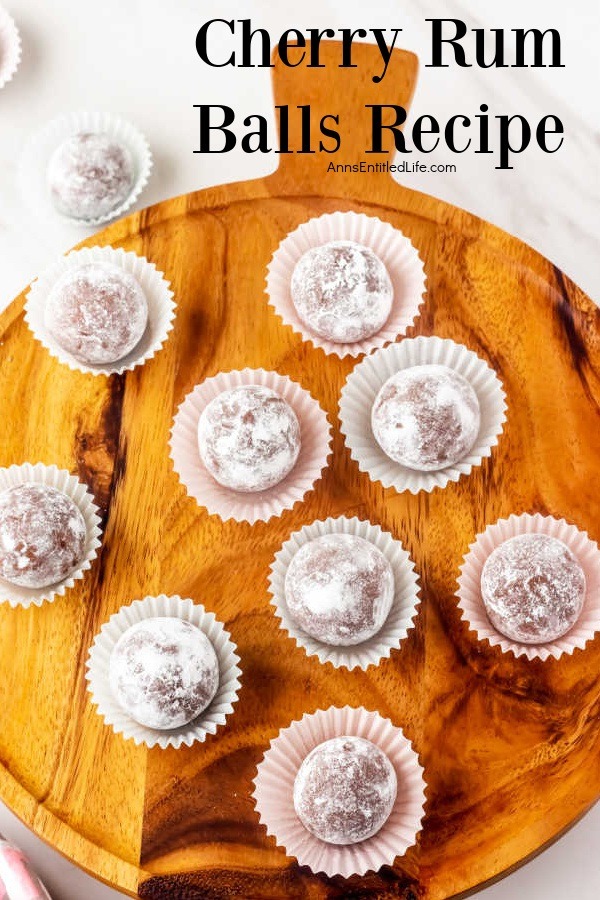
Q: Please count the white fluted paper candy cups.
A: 6